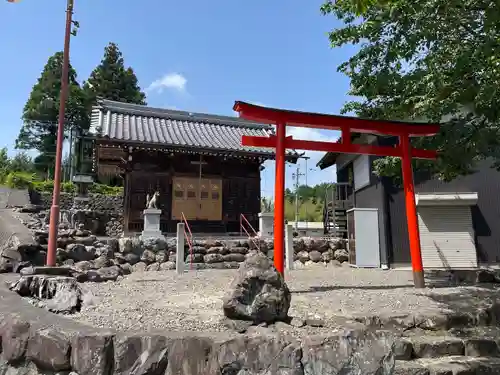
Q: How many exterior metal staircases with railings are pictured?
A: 1